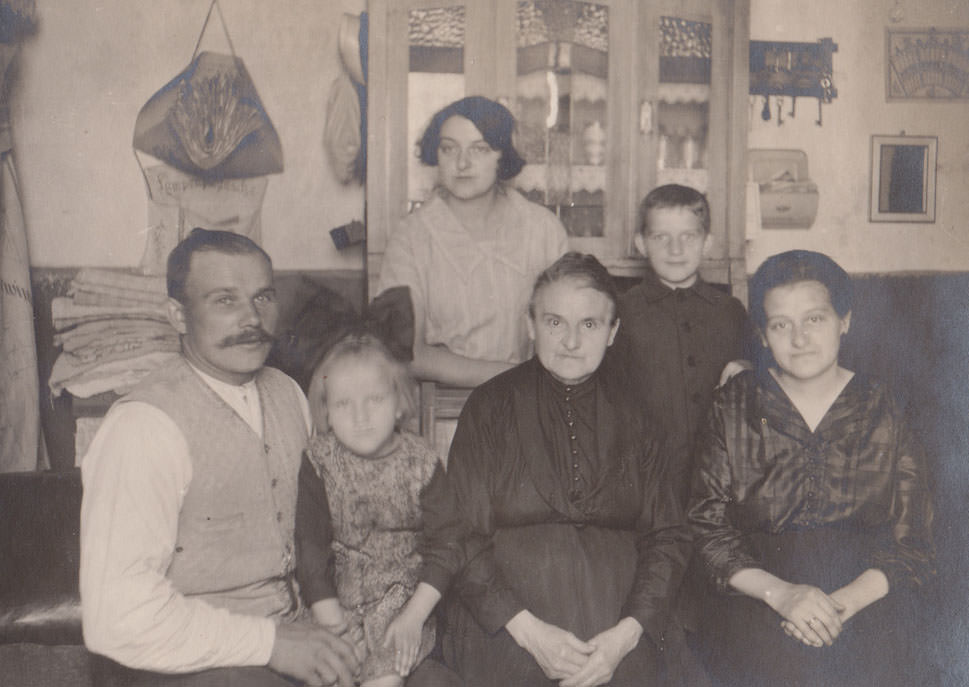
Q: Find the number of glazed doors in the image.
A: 3